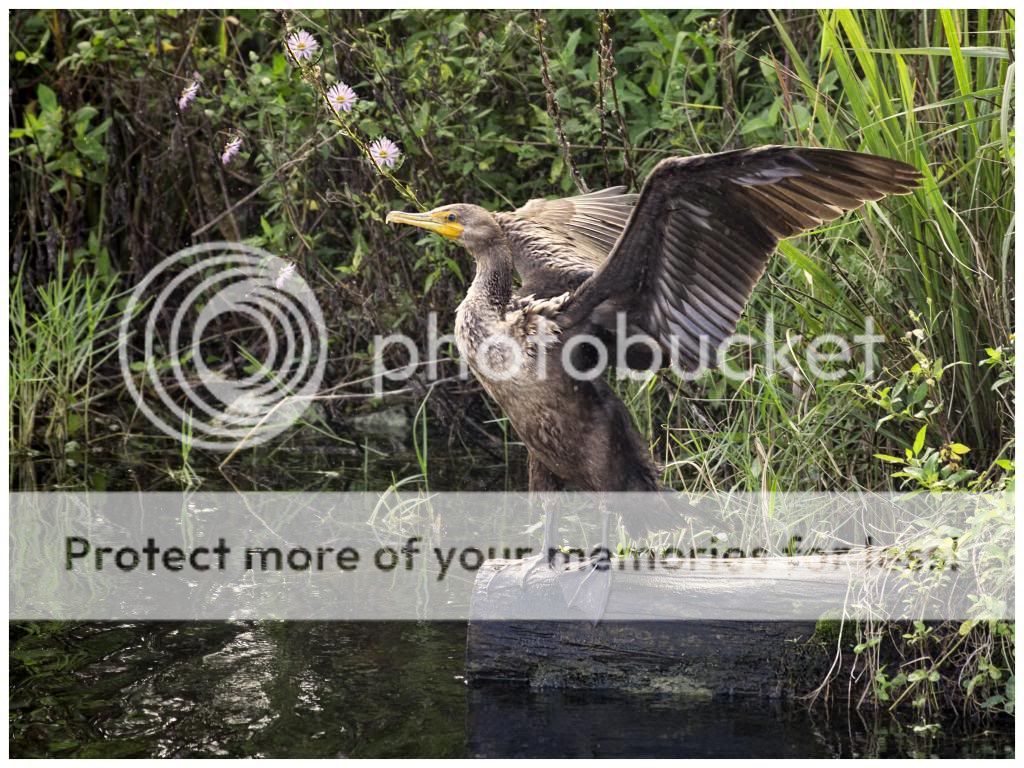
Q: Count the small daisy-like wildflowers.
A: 6